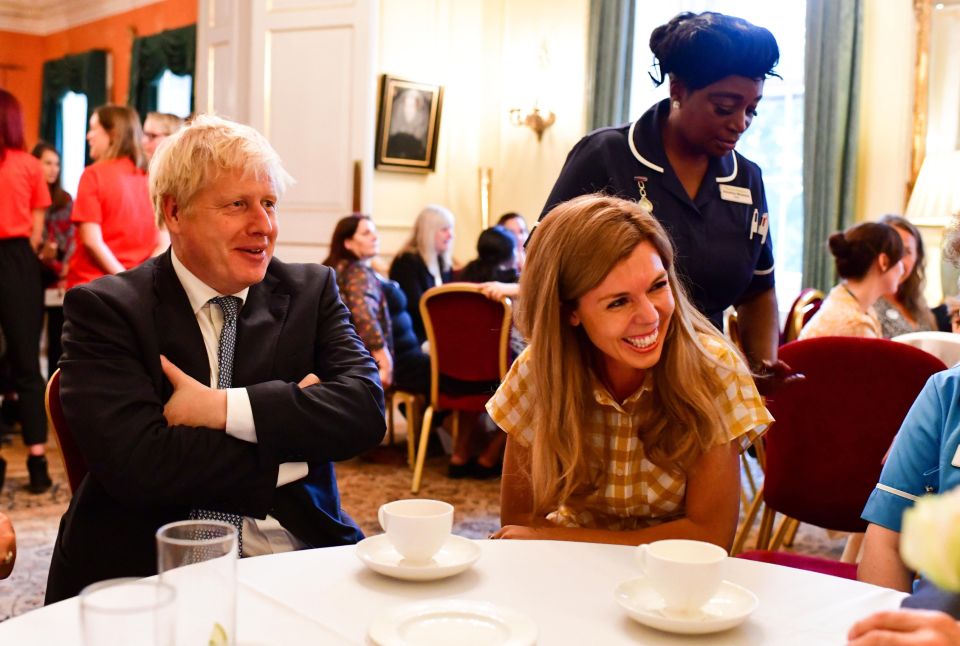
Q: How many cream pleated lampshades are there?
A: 1